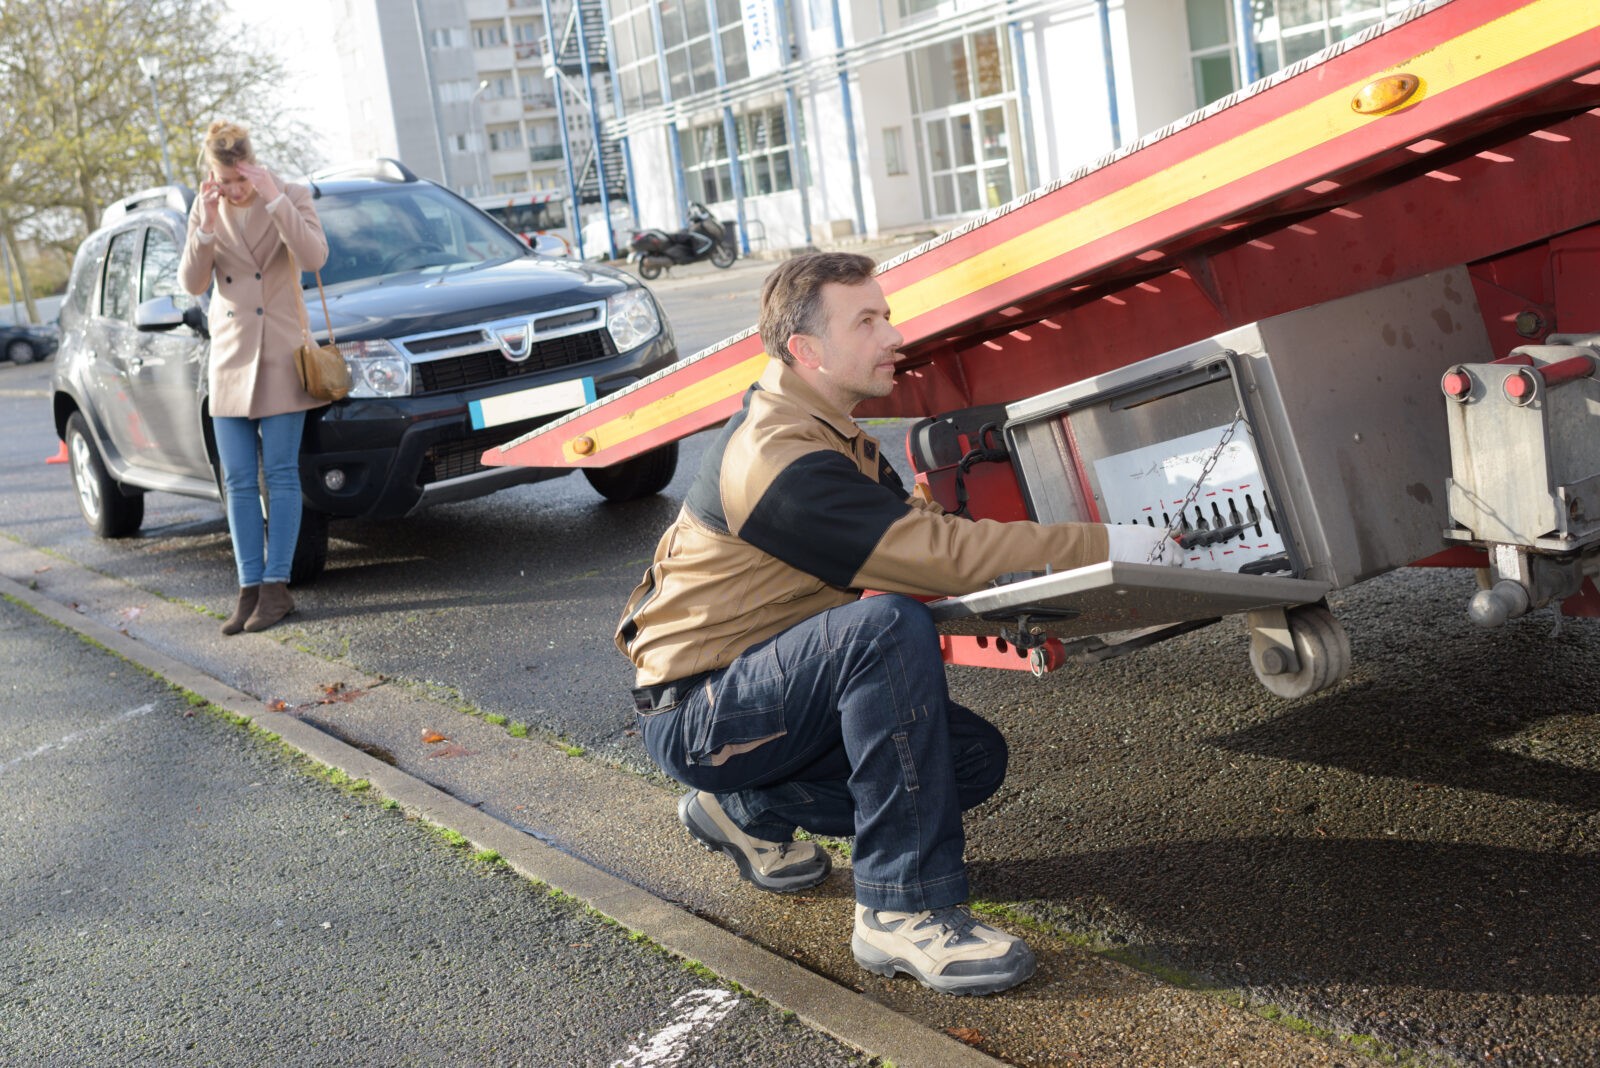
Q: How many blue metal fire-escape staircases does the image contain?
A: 1